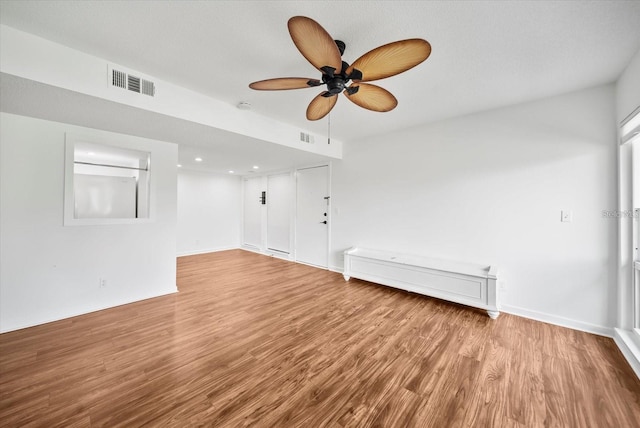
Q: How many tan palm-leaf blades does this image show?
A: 5